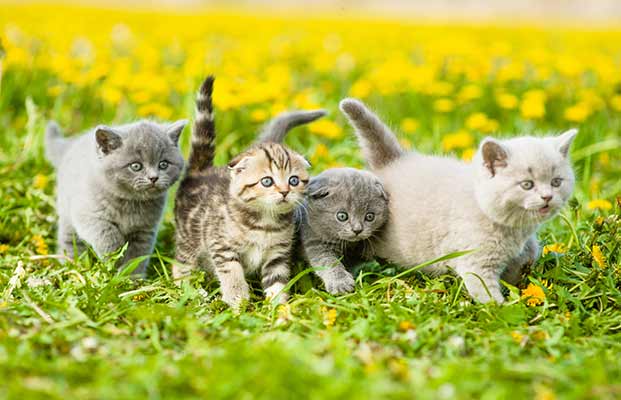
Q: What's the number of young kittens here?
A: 4